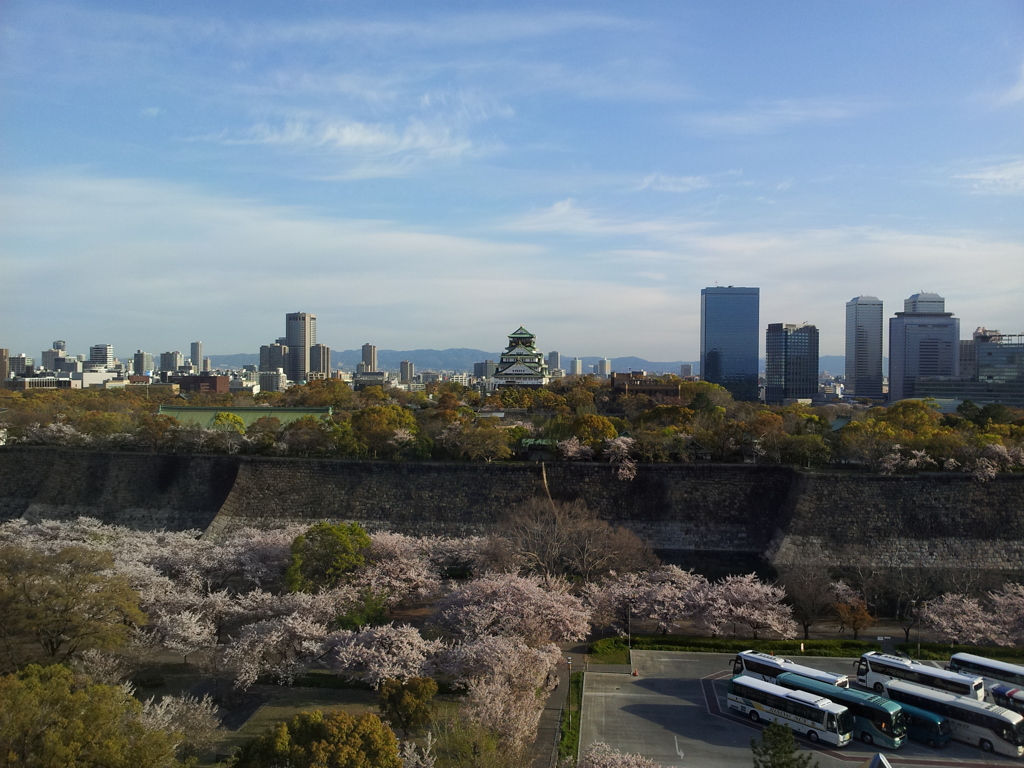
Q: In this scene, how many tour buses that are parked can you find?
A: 8